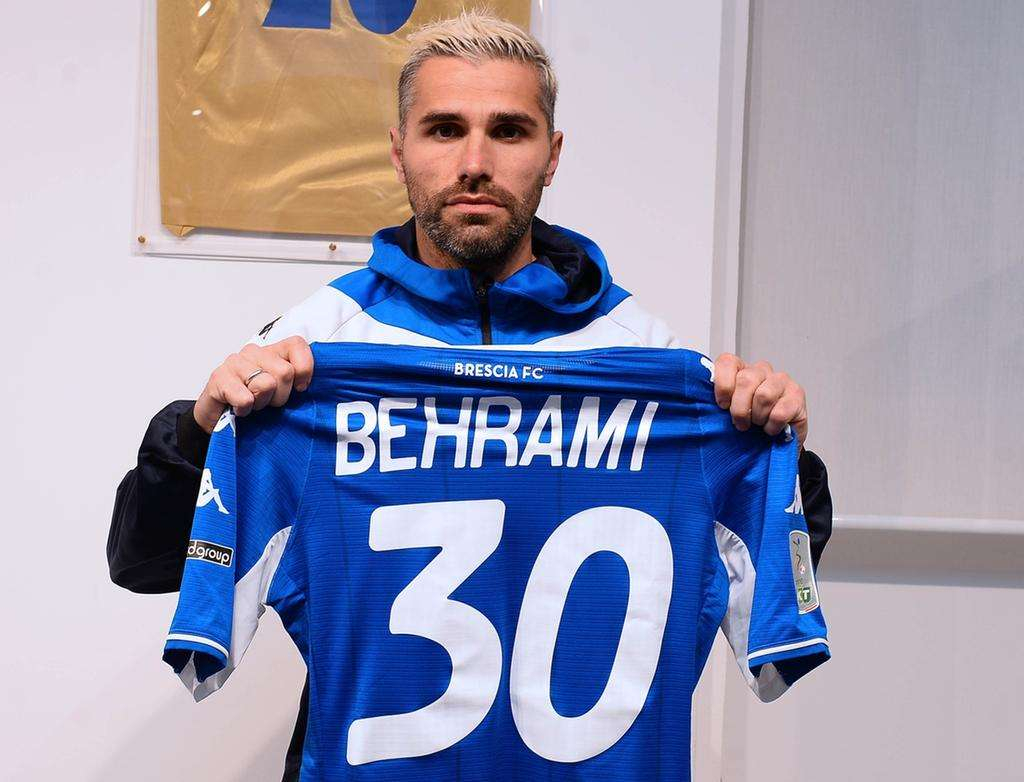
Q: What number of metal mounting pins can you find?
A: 2